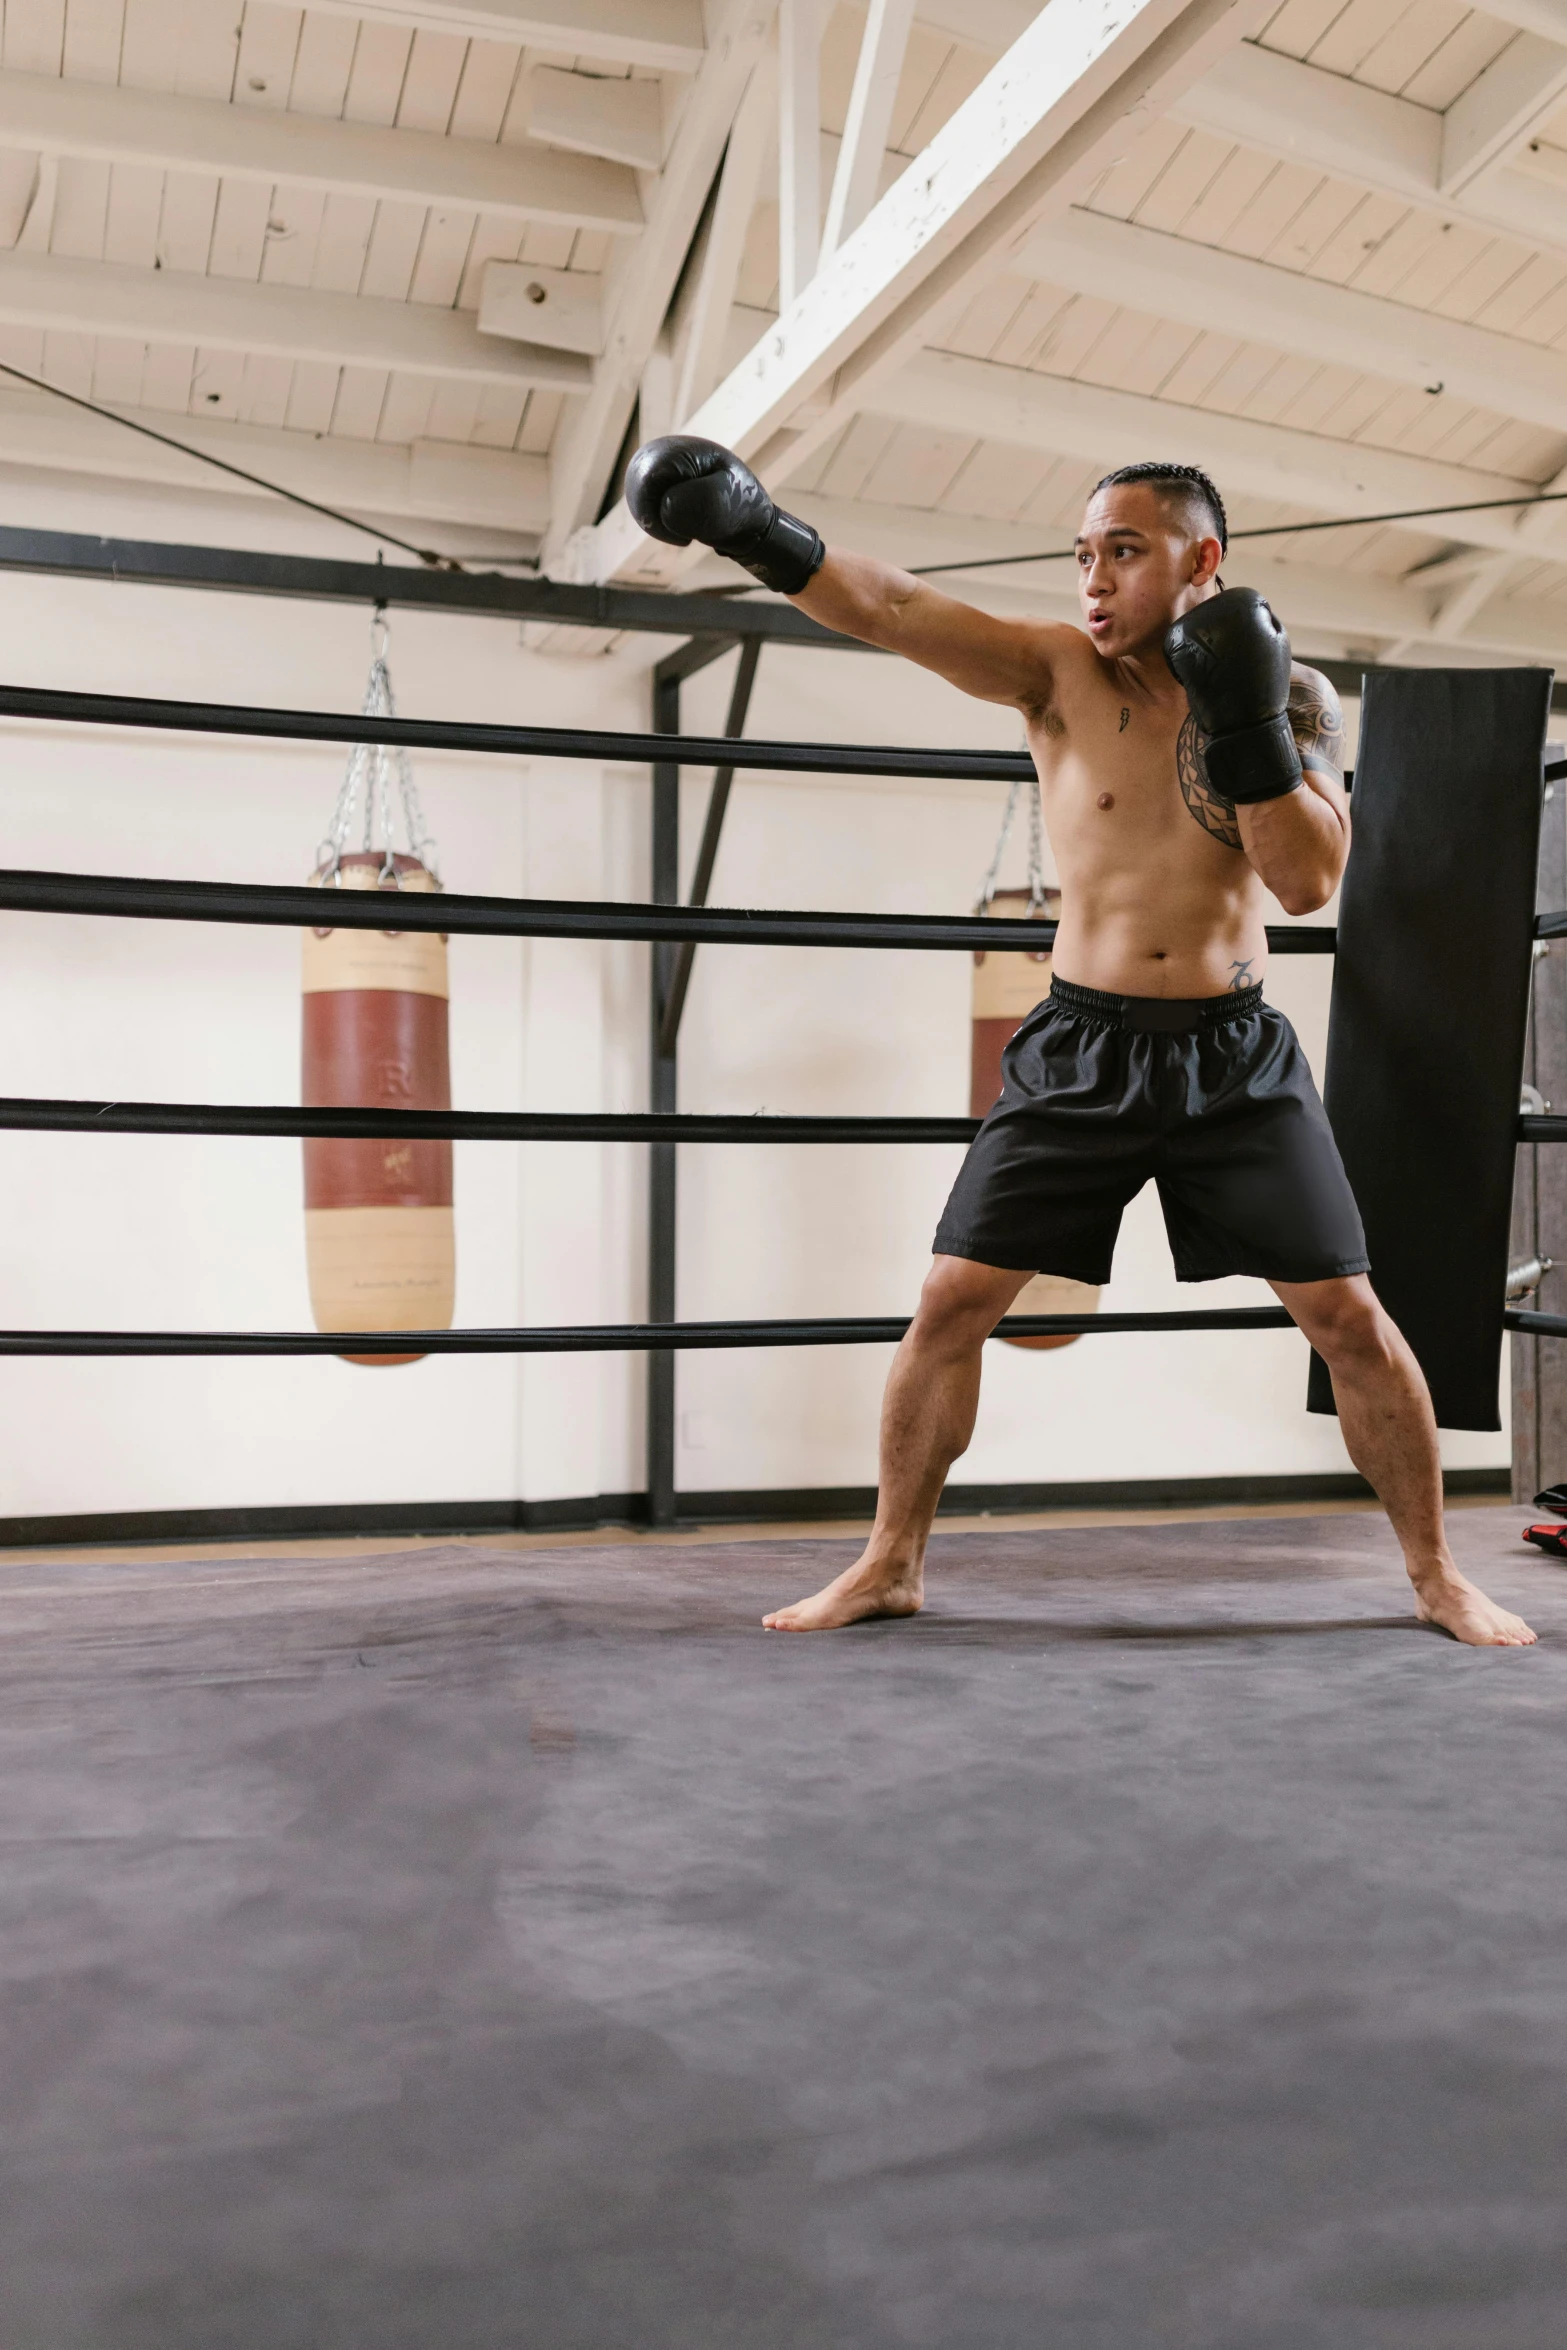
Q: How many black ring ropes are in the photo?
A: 4